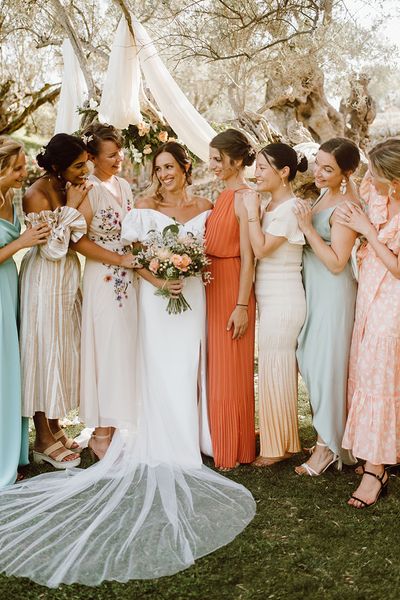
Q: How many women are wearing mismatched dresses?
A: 7